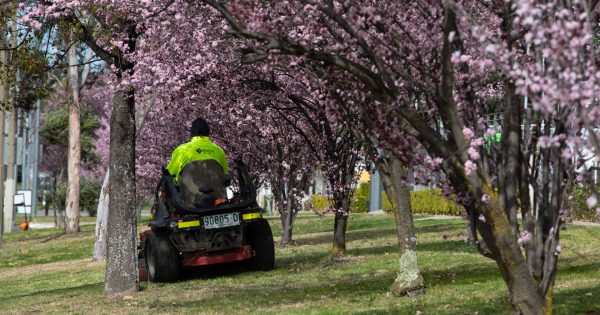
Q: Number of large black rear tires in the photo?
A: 2